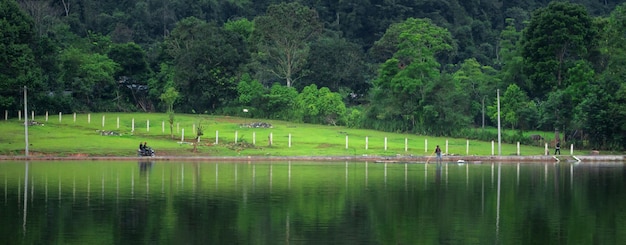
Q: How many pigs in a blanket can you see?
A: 0